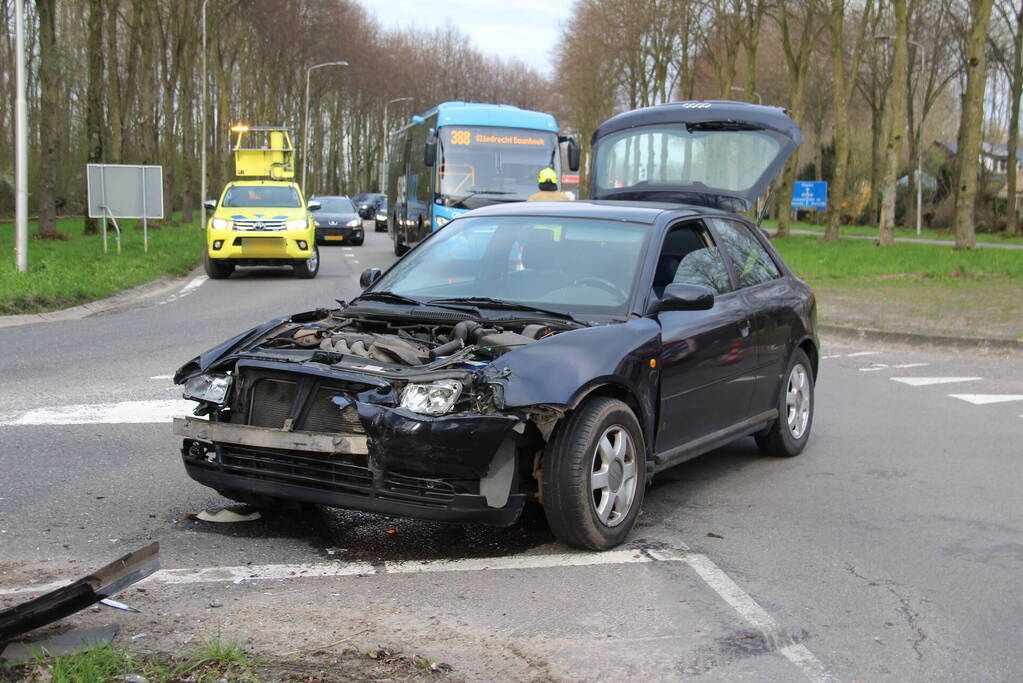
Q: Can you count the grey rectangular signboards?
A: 1